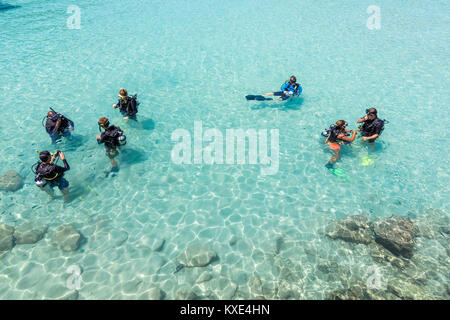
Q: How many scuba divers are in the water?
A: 7